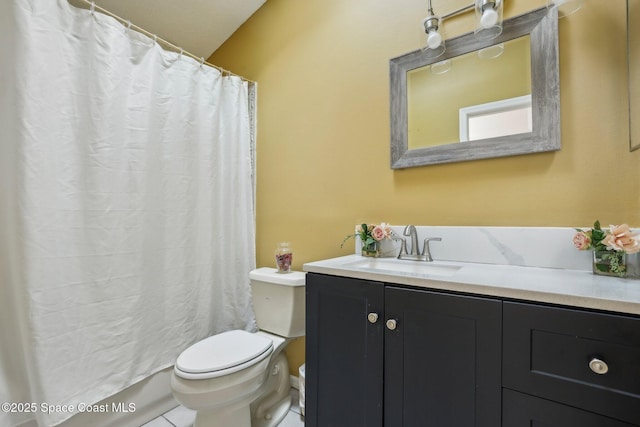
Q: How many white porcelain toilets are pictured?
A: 1